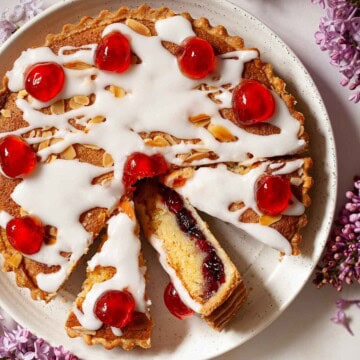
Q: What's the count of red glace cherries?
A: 10